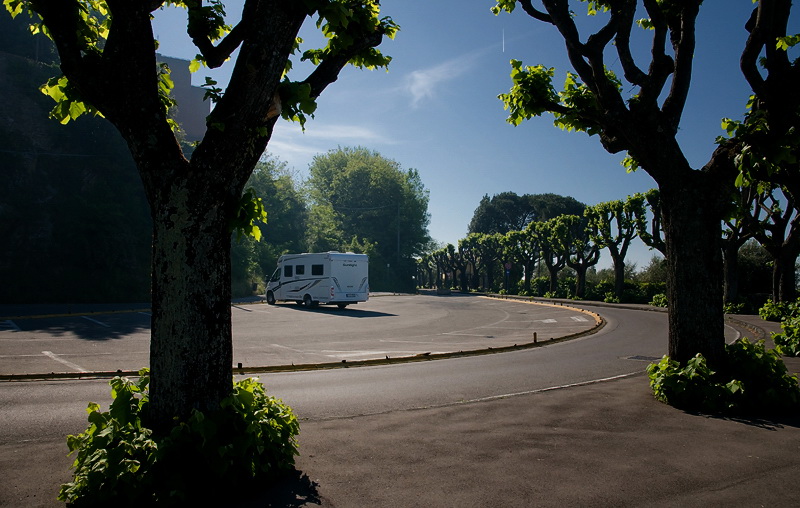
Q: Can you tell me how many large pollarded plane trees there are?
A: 2